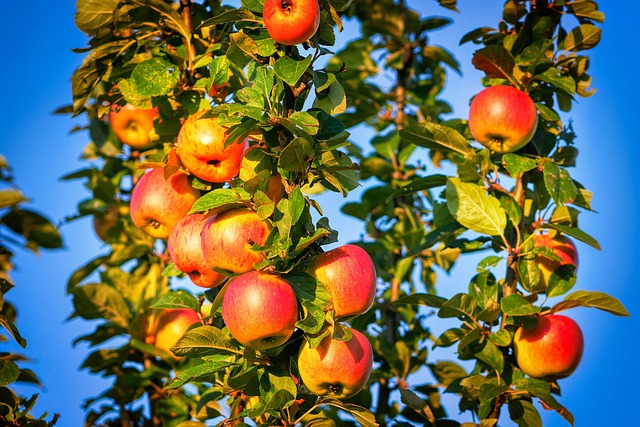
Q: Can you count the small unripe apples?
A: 0